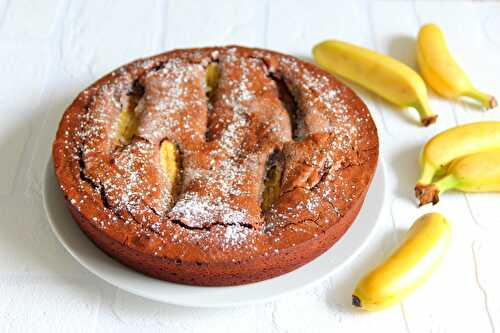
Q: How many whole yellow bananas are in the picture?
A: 5